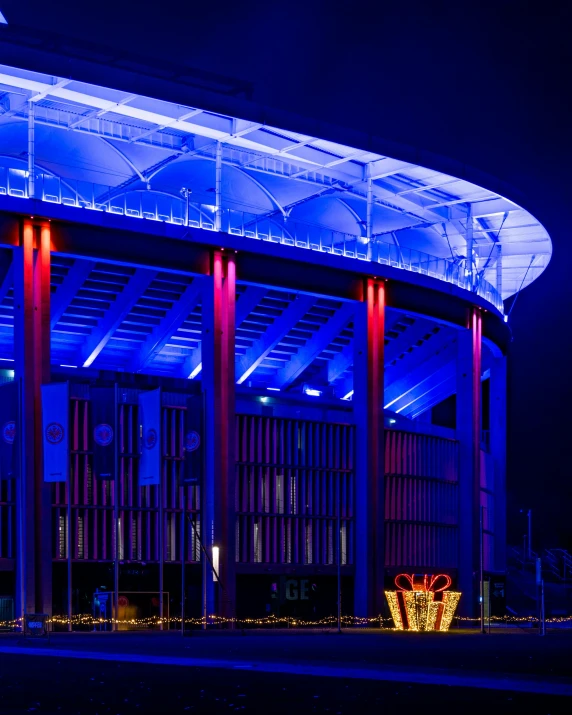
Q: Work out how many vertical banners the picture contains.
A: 5